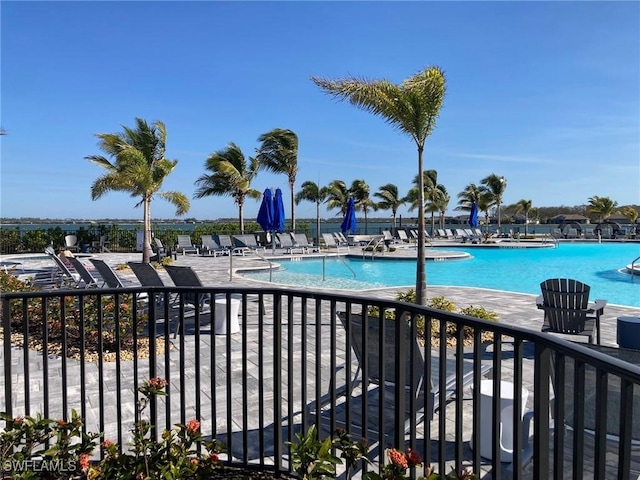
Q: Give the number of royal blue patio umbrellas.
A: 4